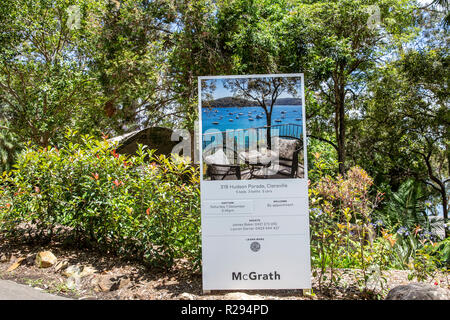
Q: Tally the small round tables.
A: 1